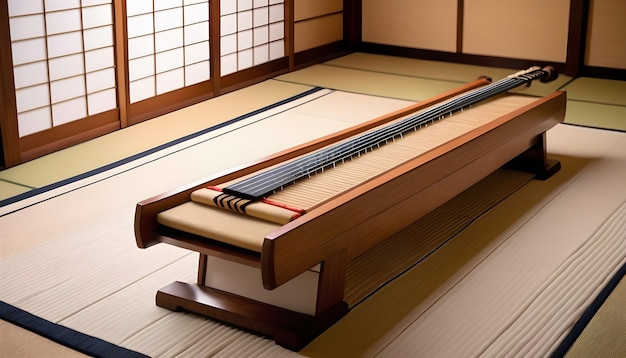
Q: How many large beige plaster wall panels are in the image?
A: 3